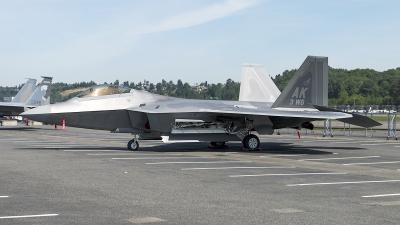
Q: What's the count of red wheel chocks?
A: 4